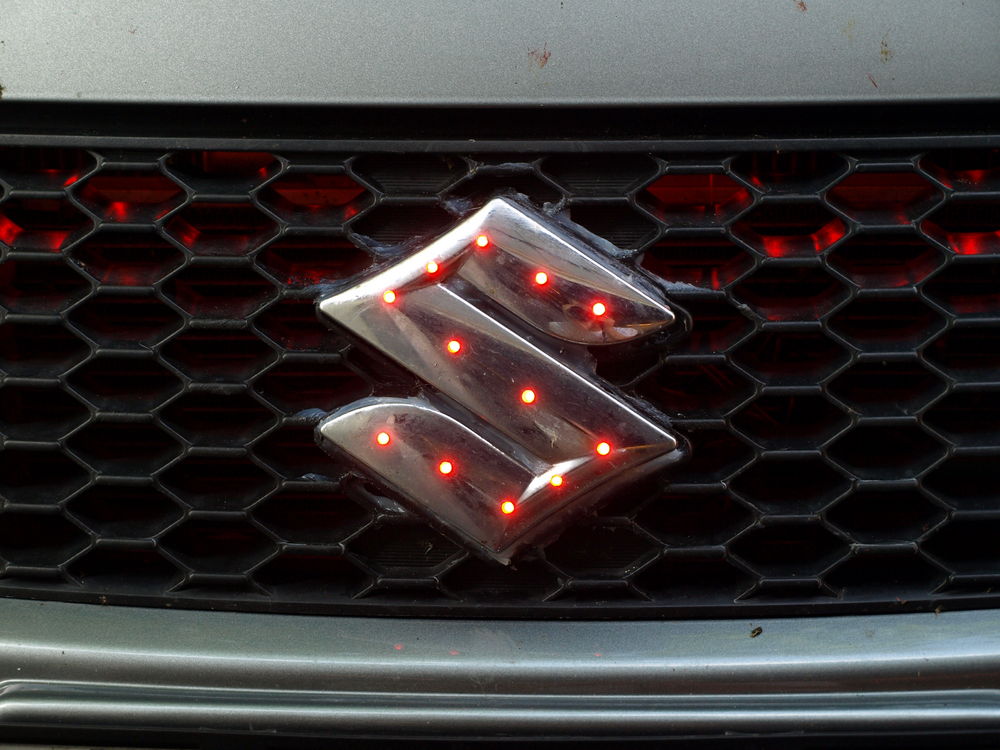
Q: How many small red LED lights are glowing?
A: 12